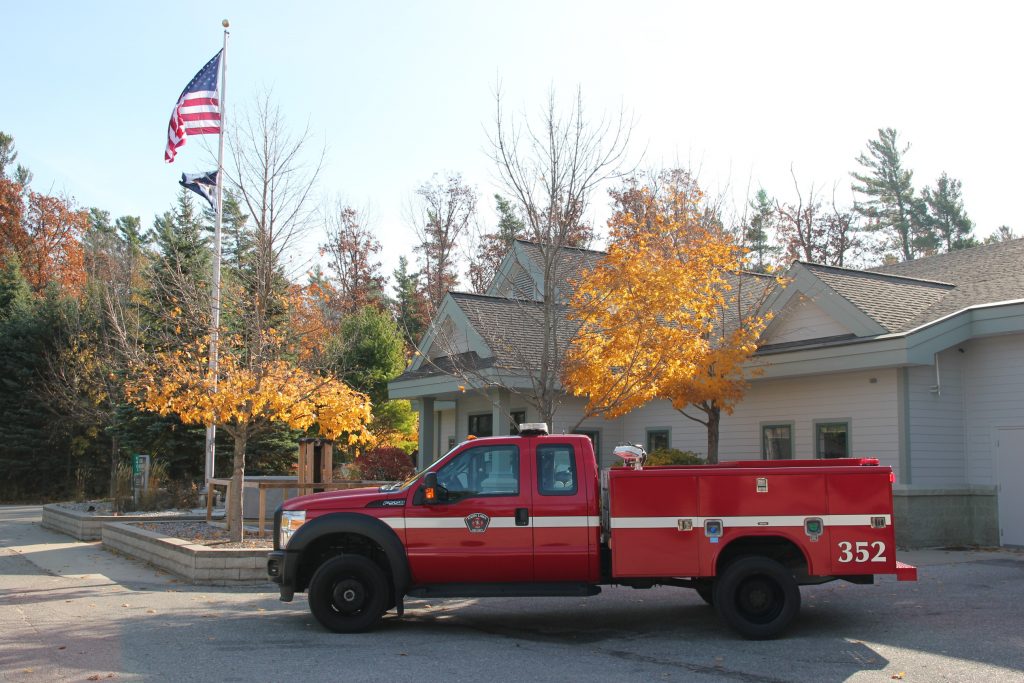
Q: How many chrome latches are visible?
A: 3